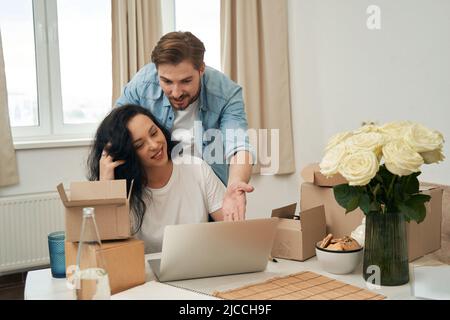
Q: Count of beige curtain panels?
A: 3